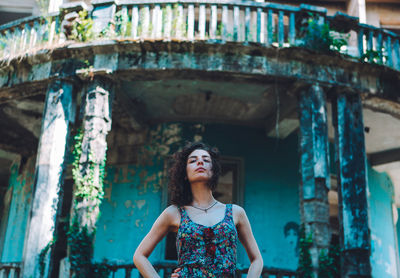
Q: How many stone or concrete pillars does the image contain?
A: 4